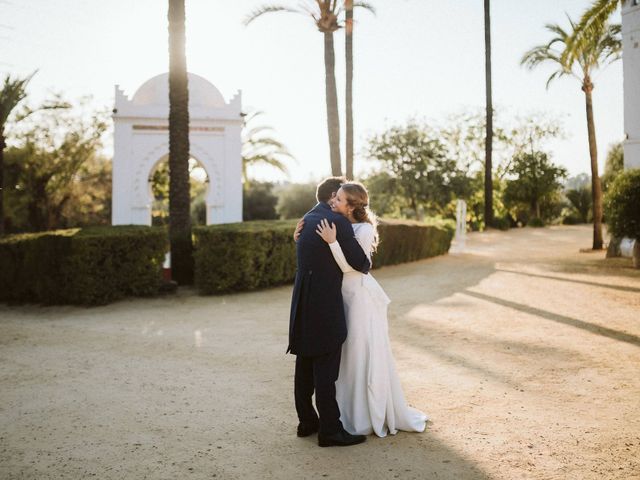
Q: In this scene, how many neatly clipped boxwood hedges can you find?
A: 2